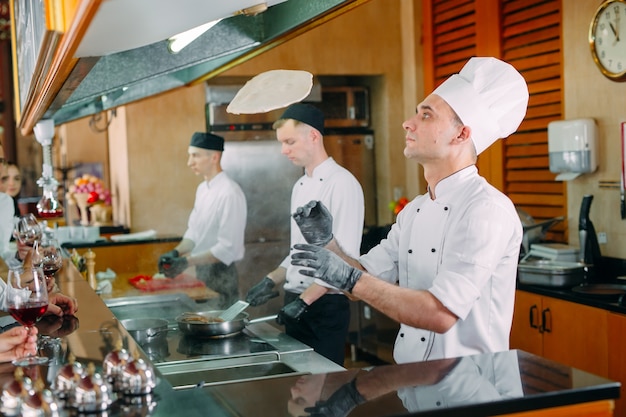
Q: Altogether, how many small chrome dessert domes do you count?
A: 6